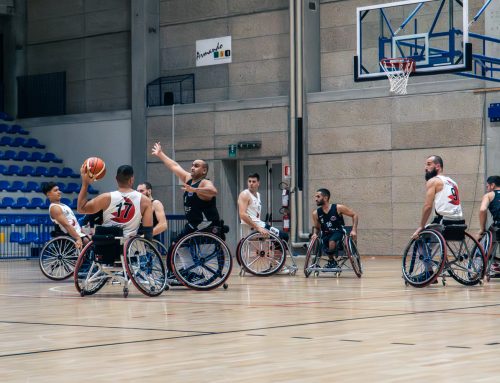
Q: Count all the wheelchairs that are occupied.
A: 8